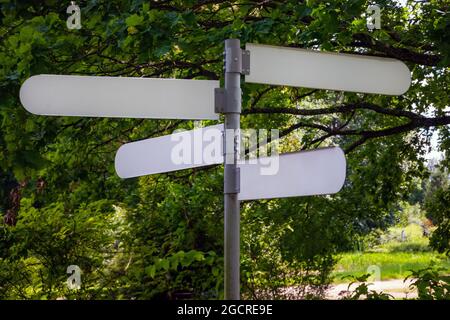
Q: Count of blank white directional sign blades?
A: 4